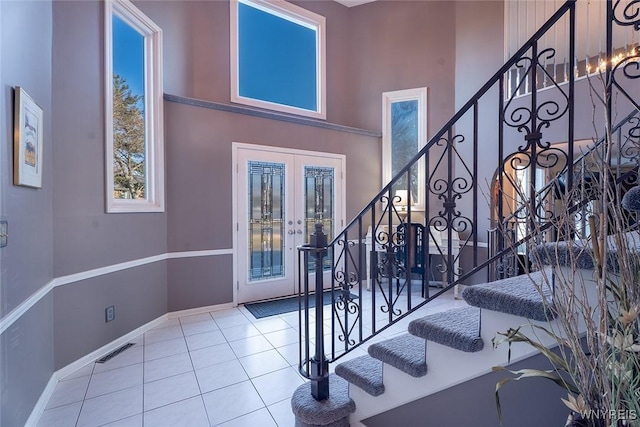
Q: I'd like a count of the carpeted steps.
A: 7